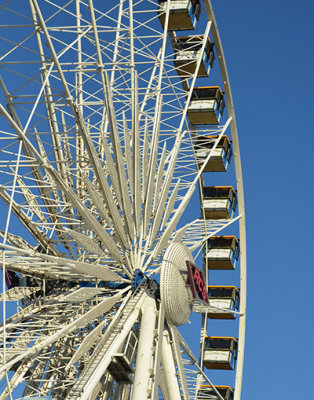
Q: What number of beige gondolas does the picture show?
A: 9